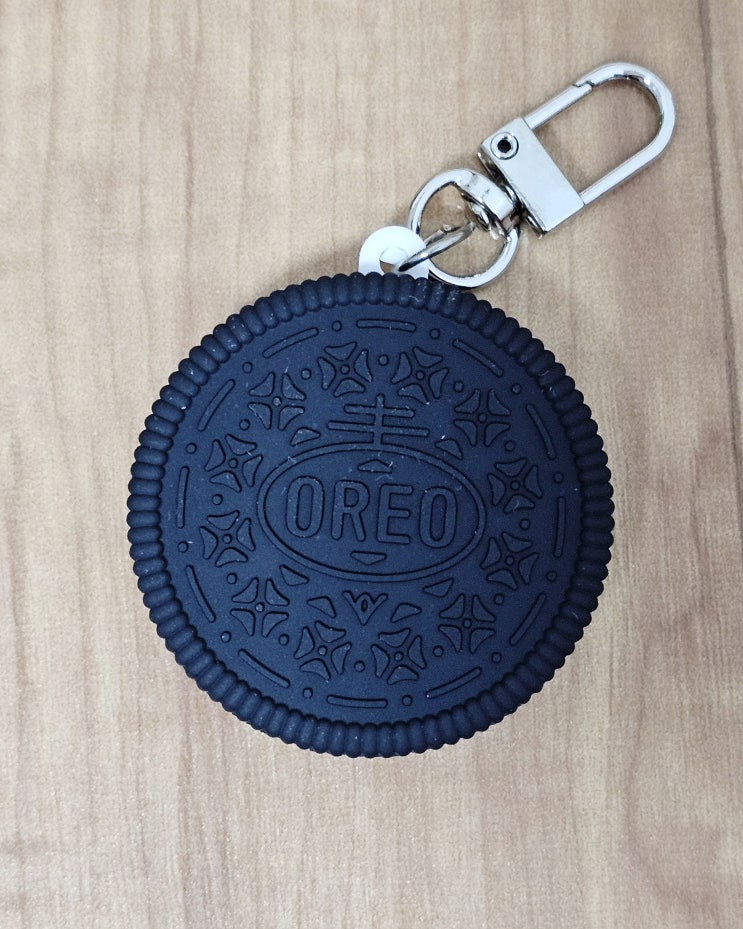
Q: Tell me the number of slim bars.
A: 12